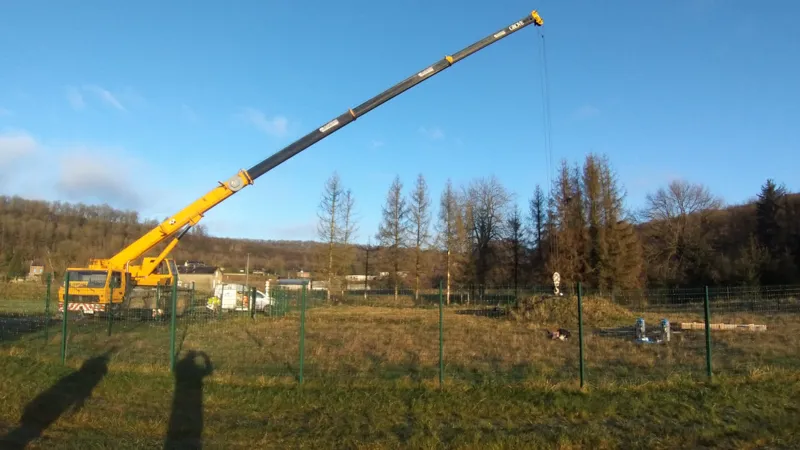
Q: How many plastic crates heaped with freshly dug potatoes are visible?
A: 0